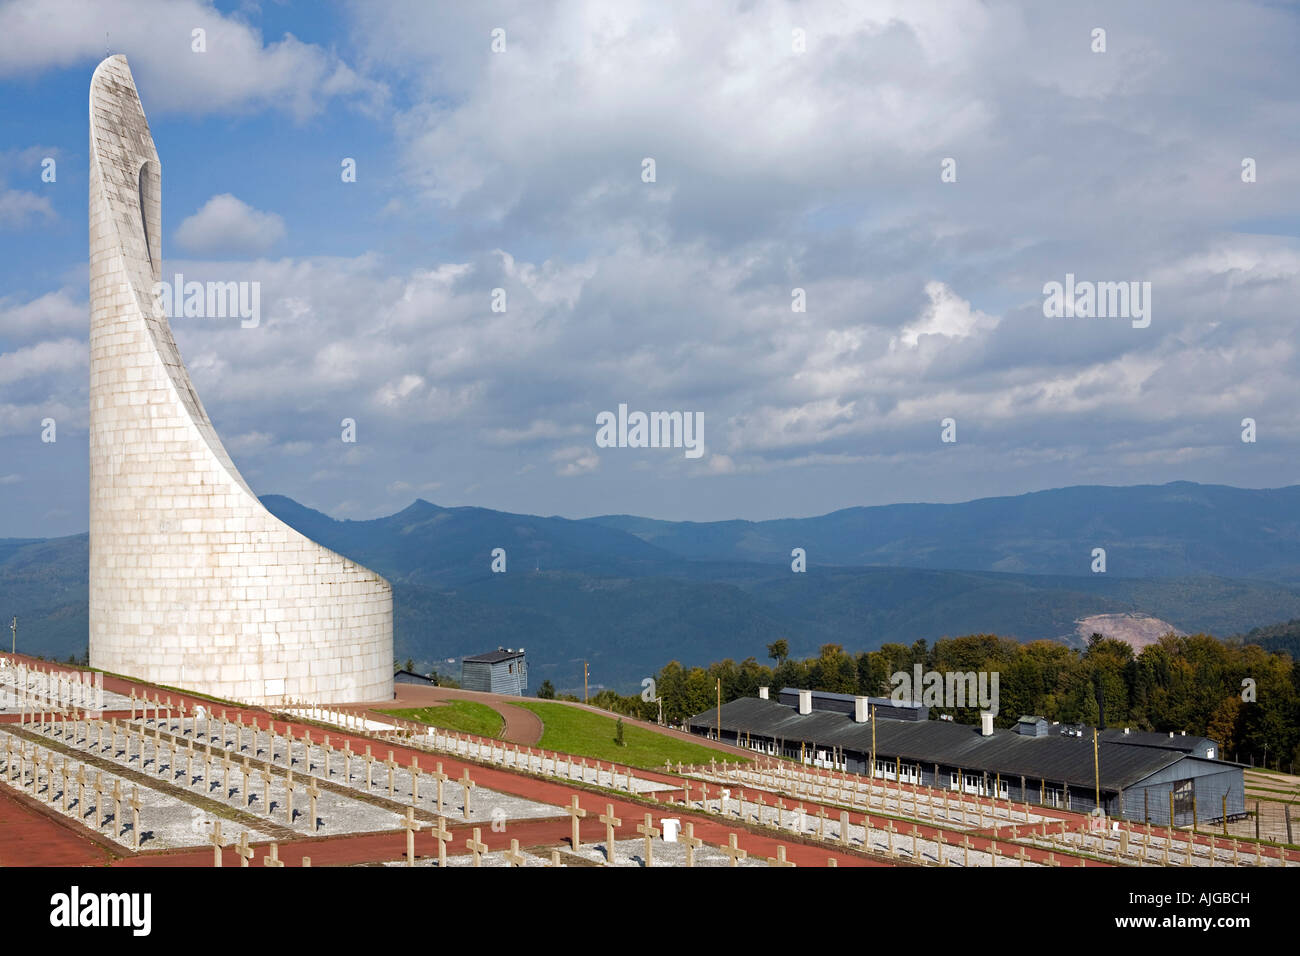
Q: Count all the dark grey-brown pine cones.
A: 0